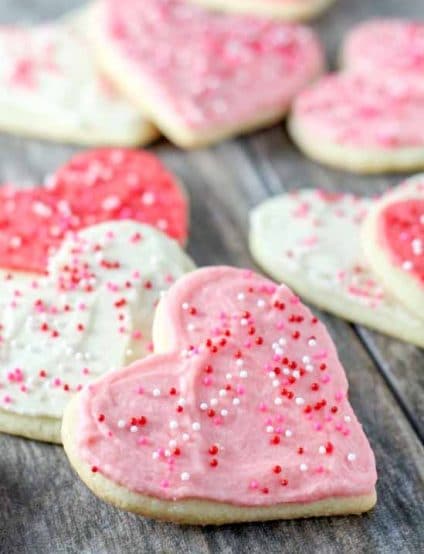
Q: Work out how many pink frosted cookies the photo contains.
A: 3